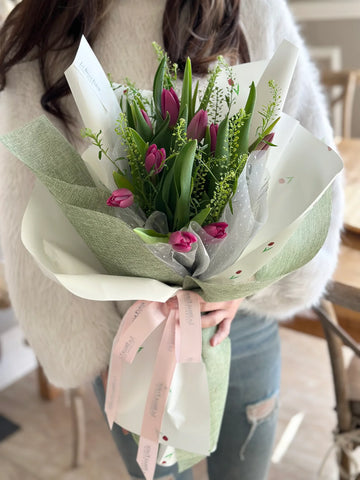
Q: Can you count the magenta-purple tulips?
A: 9